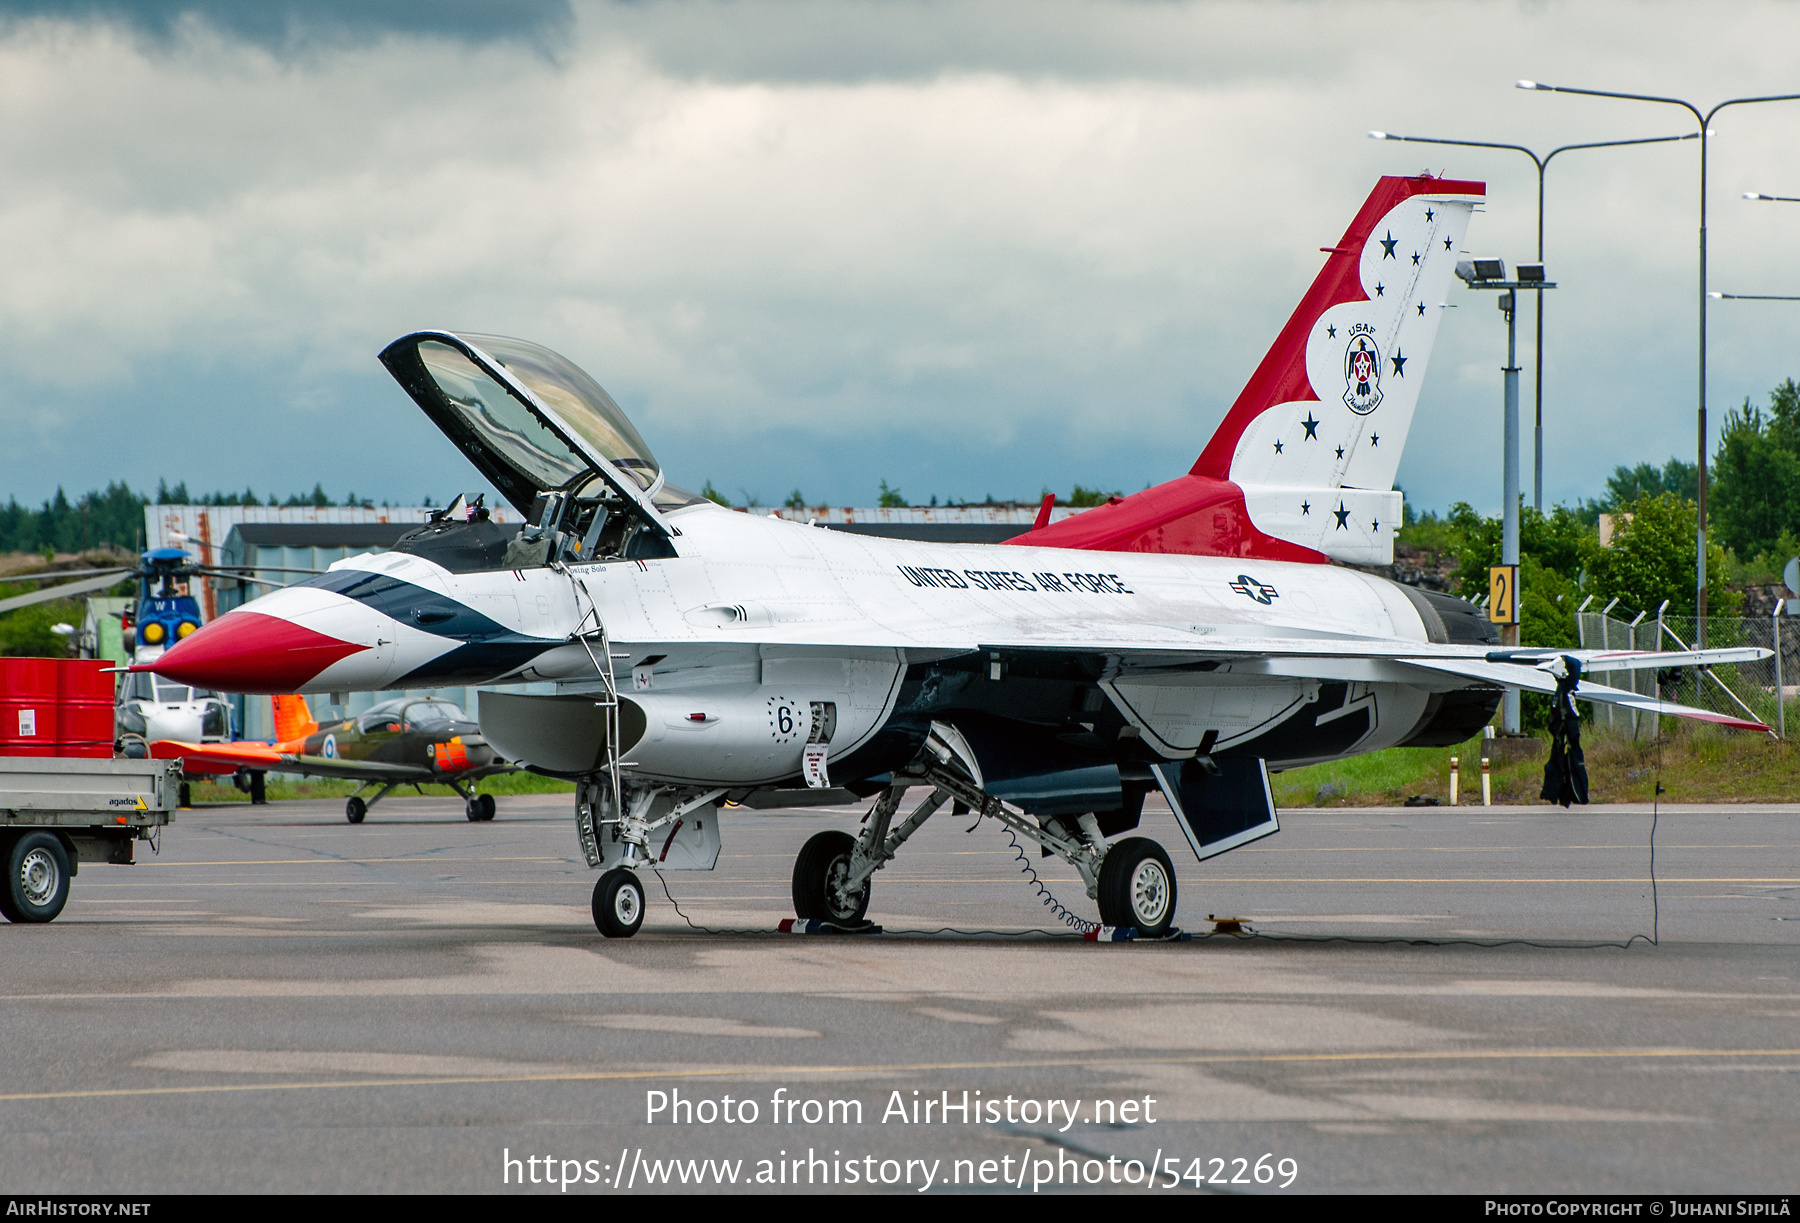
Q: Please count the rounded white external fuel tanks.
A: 0